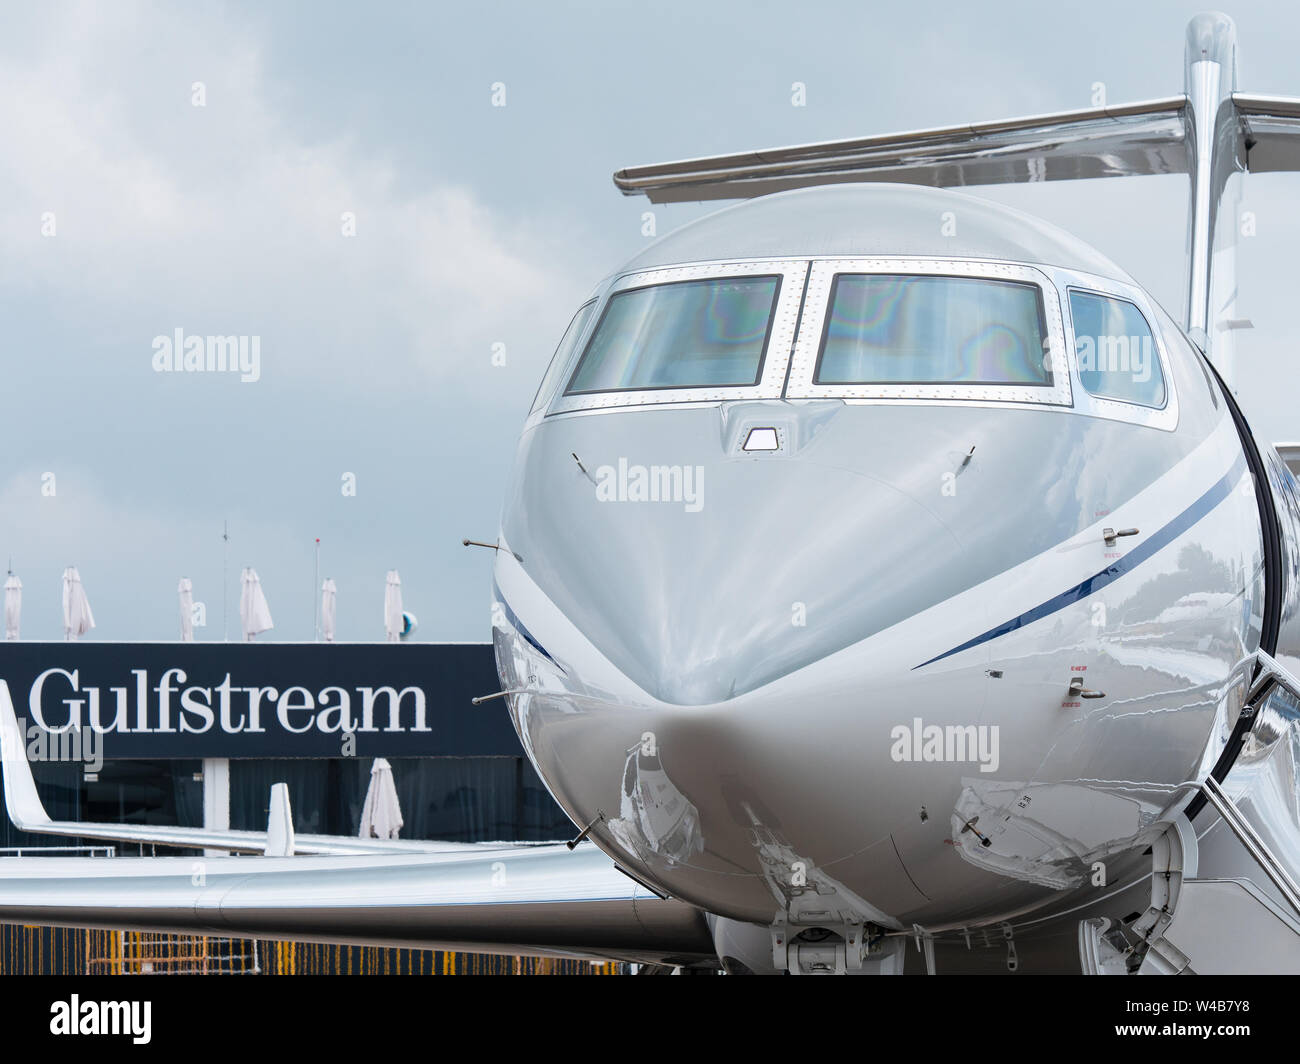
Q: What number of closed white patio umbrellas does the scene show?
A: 7